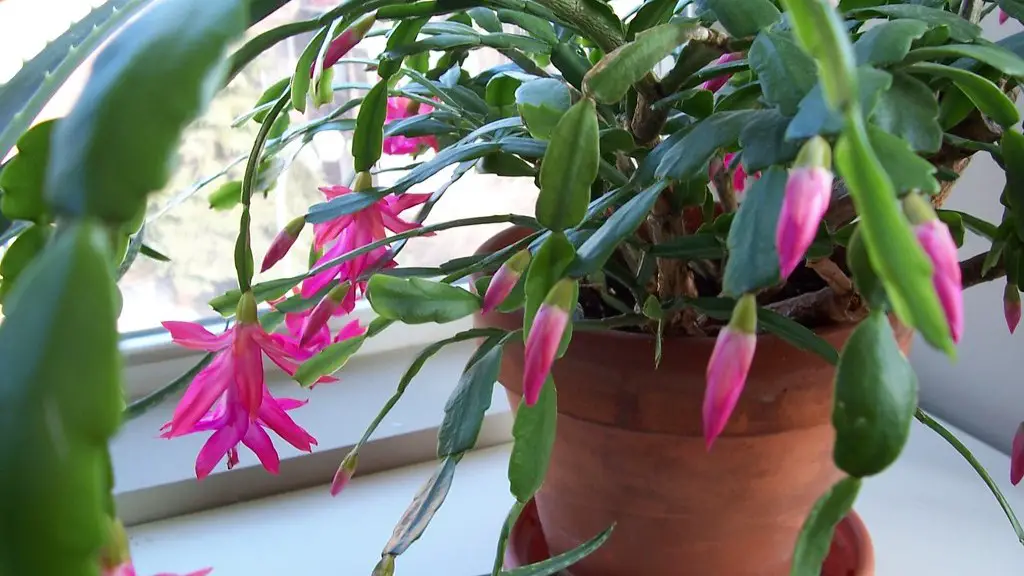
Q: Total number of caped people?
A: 0